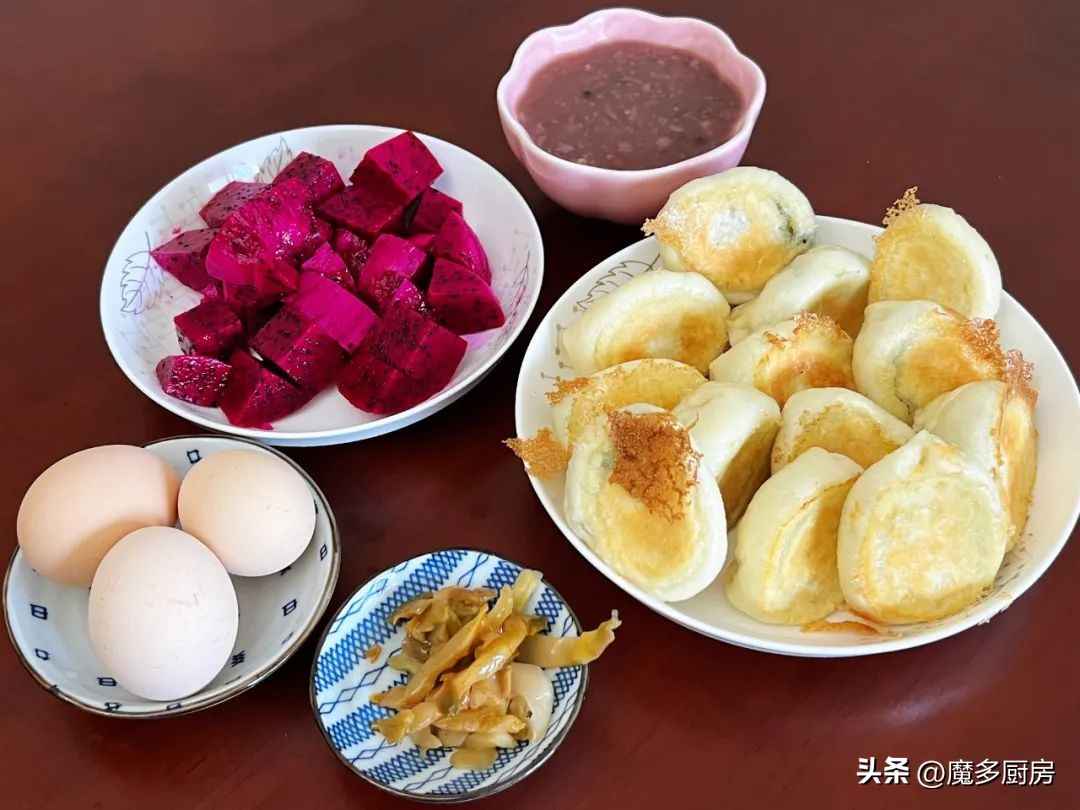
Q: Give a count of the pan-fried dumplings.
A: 13